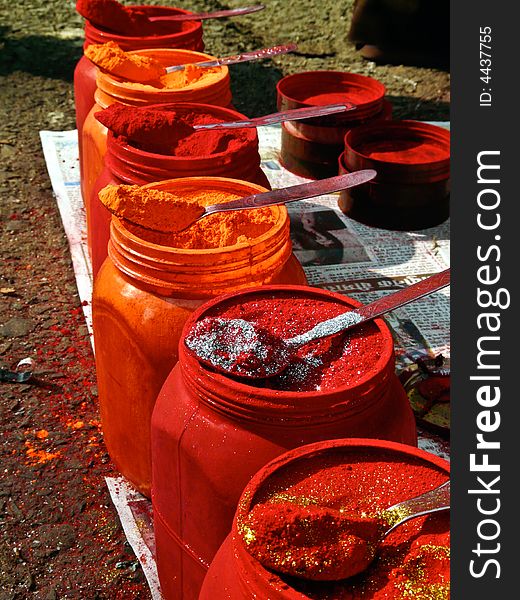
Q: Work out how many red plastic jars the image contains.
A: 4